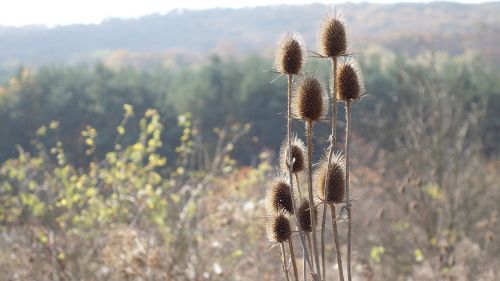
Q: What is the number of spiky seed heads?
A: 9